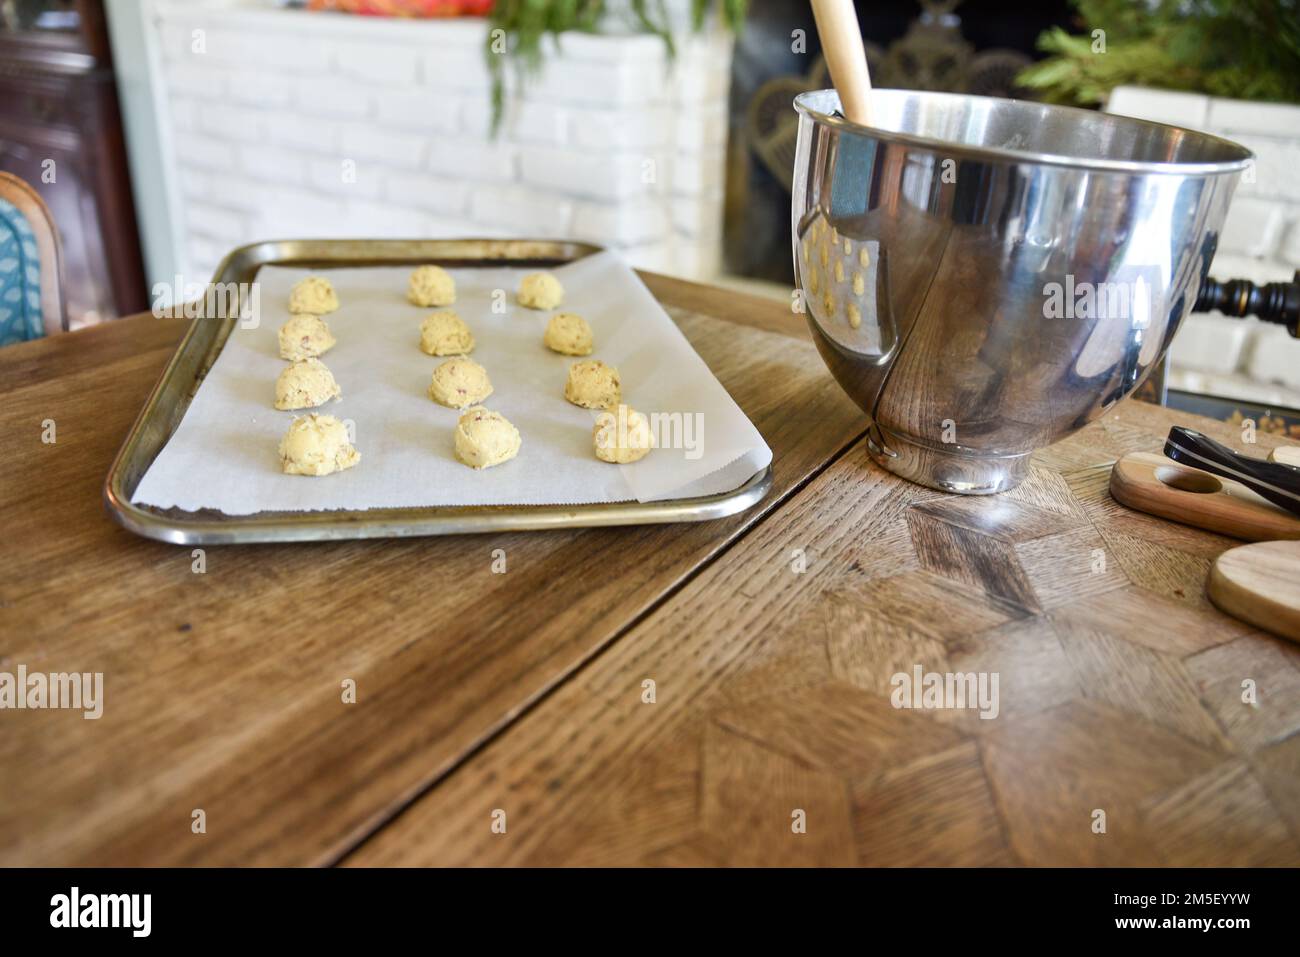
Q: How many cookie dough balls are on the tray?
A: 12